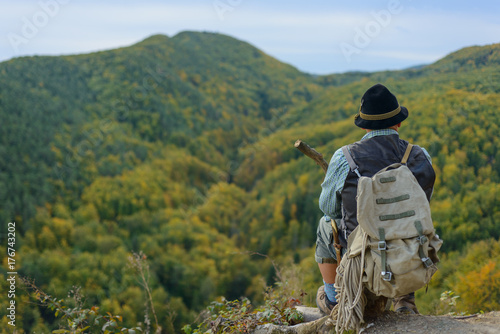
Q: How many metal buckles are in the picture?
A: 4